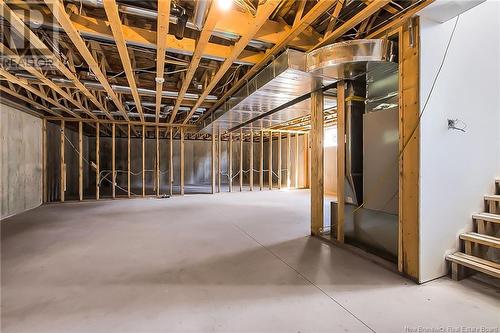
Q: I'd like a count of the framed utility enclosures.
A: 1